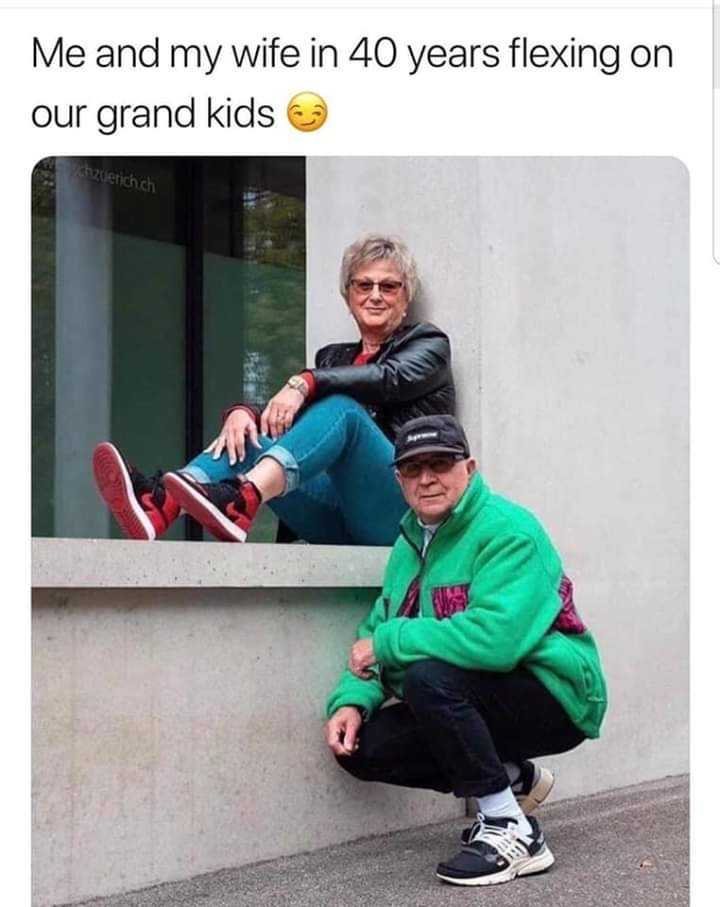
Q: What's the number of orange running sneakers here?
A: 0